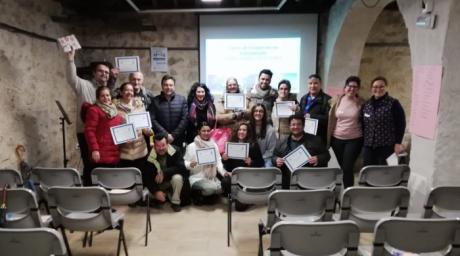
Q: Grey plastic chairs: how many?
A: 14